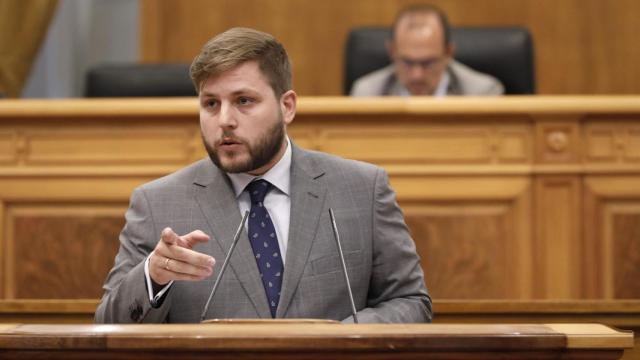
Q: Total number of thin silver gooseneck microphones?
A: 2